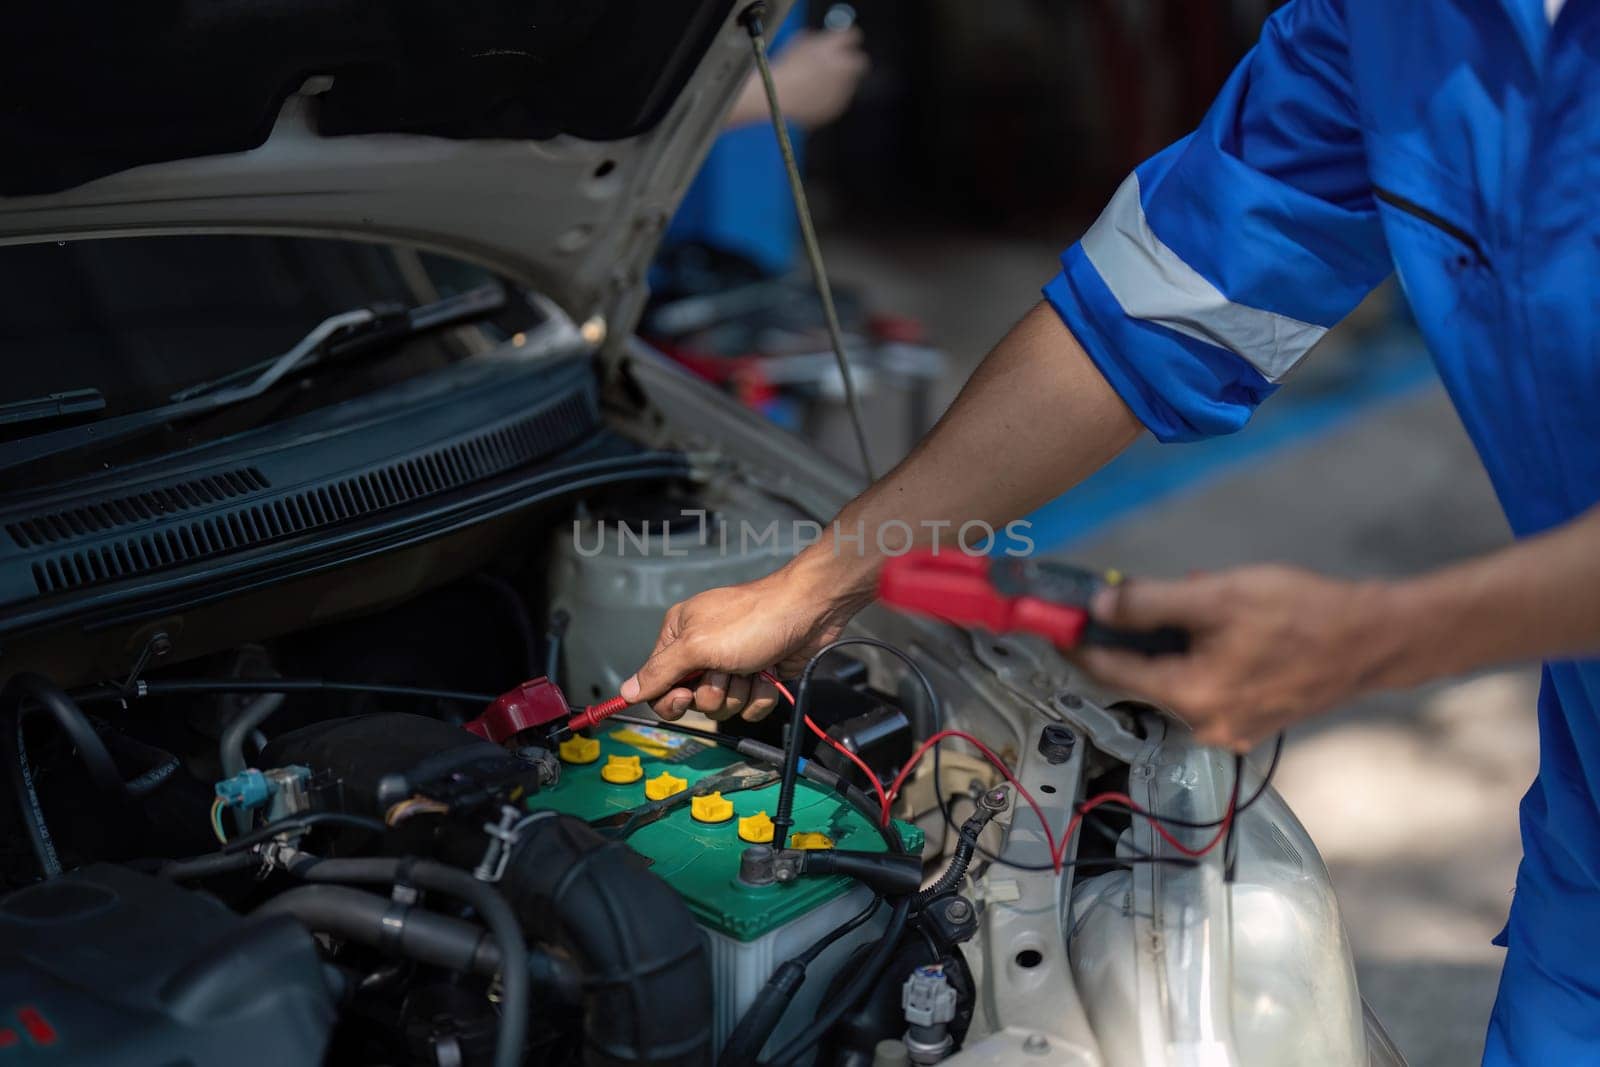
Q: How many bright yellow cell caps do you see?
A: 6